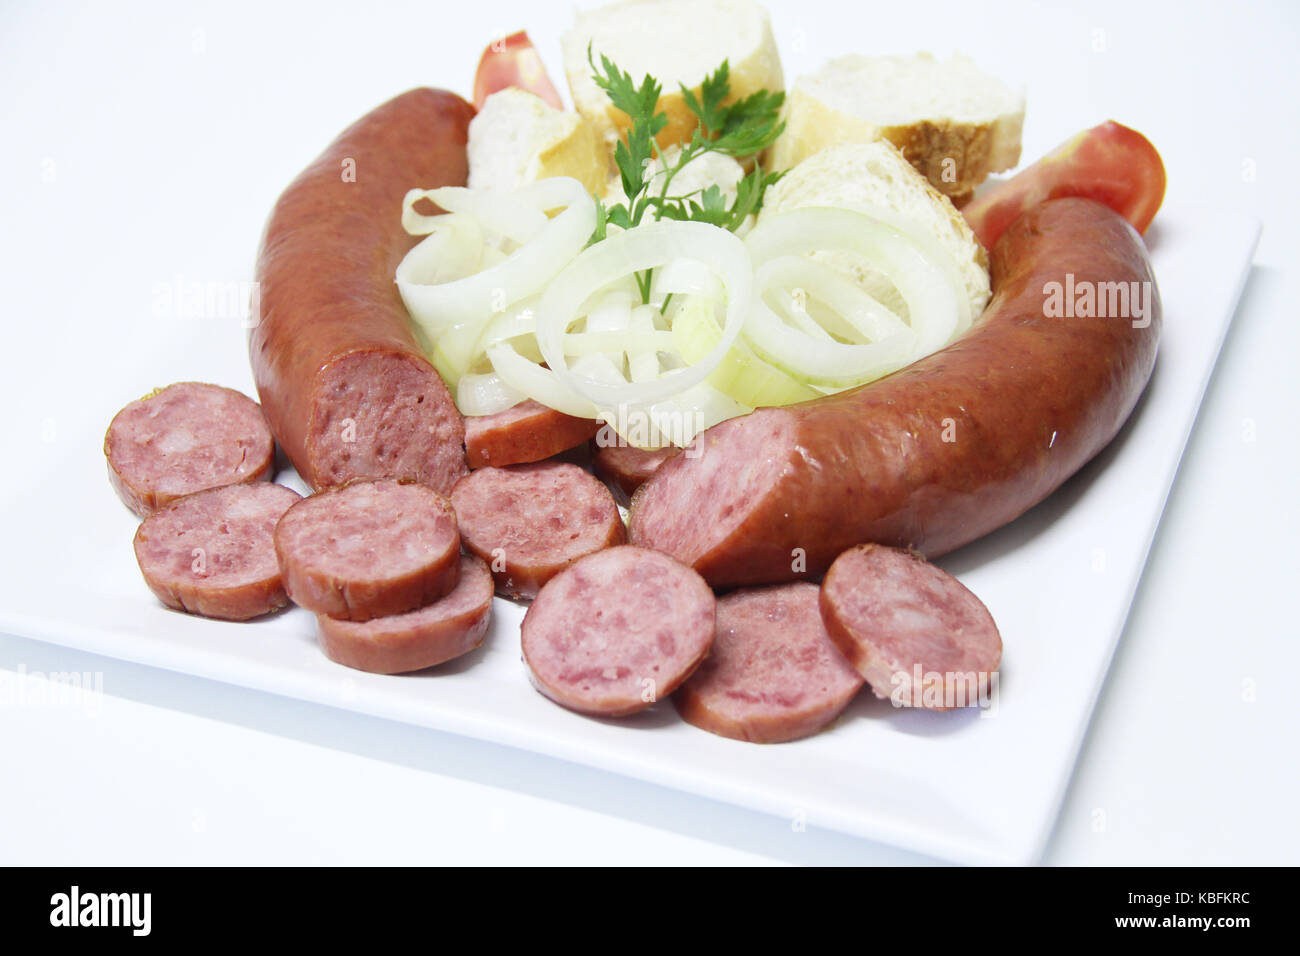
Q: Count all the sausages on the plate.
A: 2